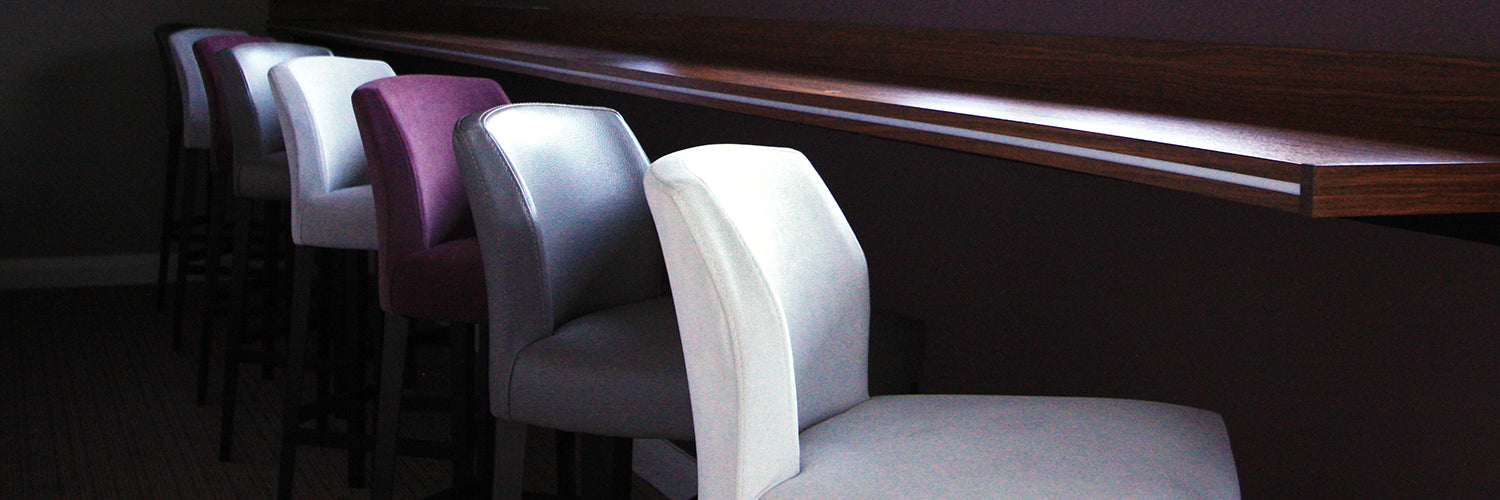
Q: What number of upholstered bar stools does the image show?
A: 8